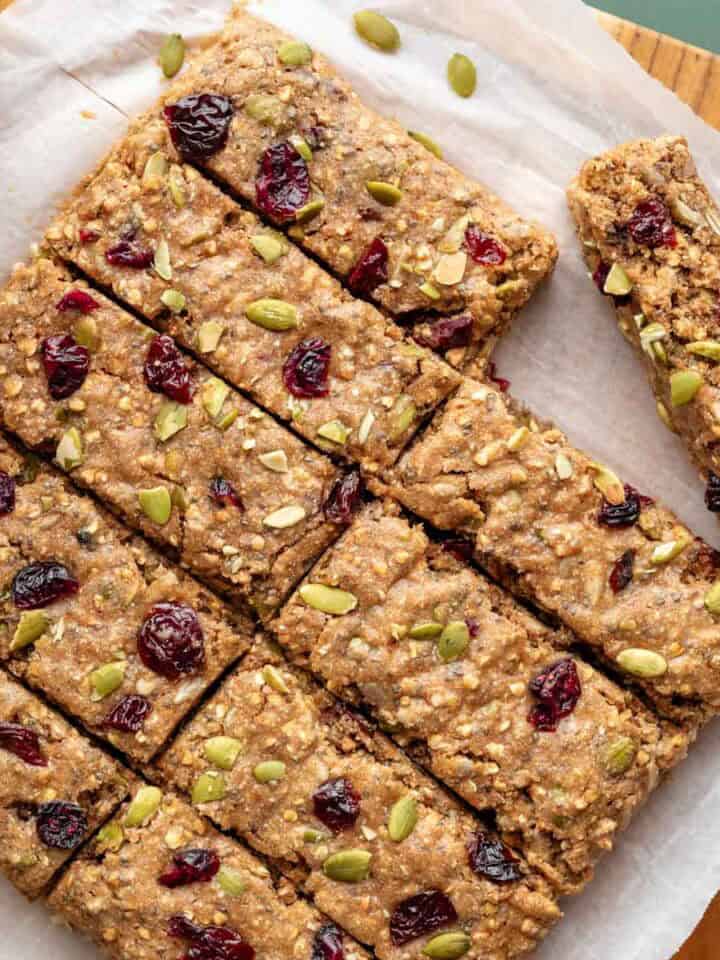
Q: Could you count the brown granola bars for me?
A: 10